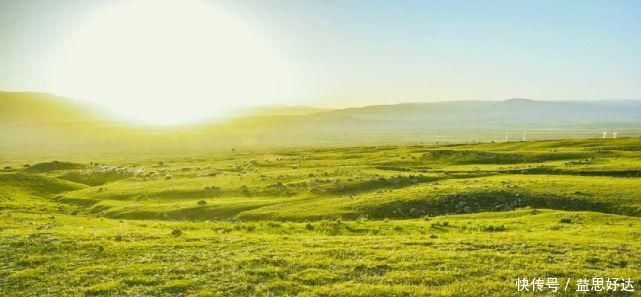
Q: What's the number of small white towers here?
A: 4